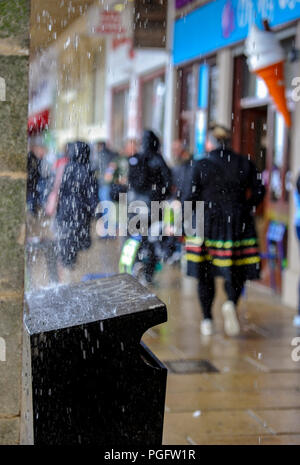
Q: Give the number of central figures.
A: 3